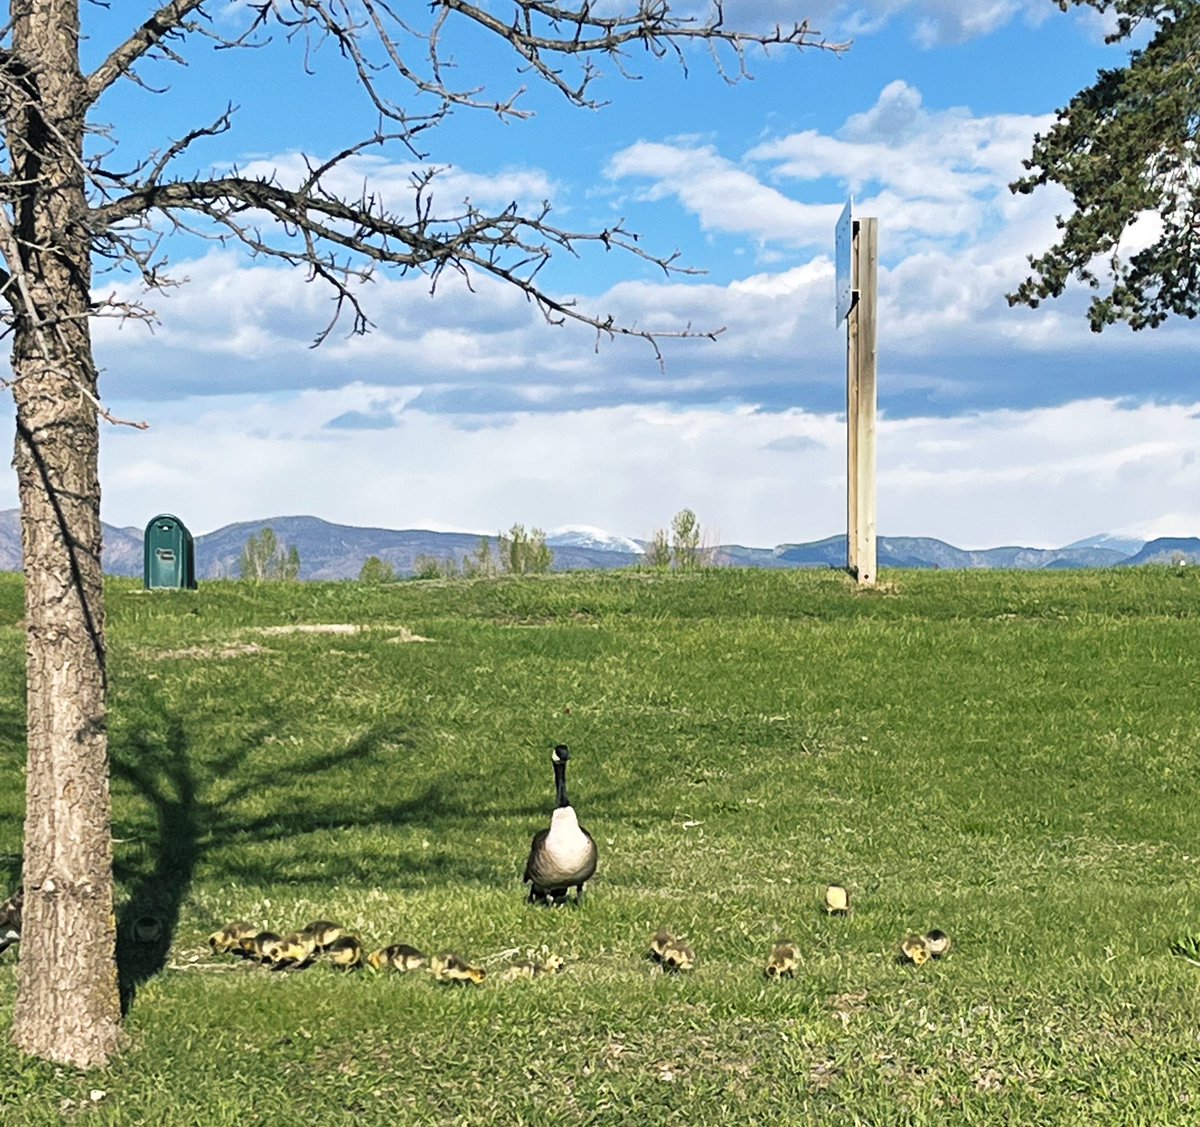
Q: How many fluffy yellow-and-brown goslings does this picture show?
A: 14